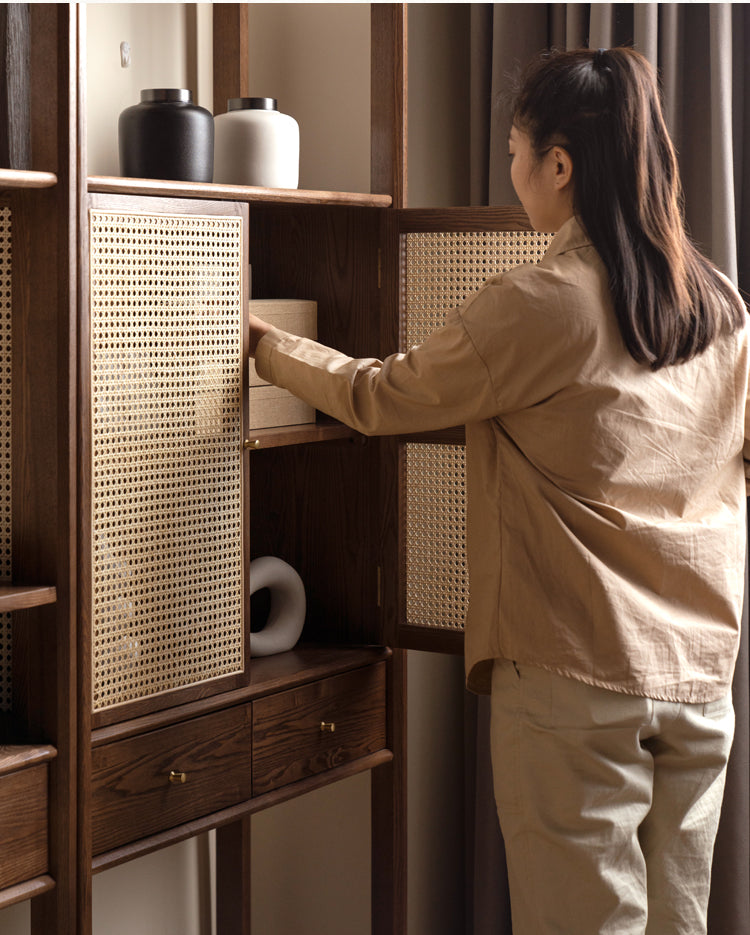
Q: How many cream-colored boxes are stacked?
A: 3